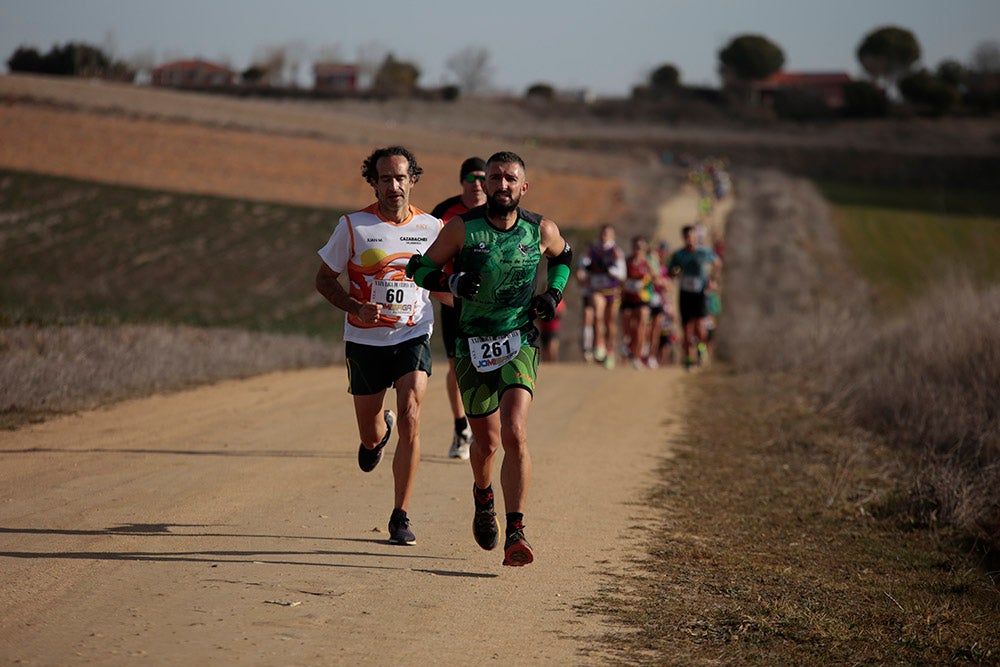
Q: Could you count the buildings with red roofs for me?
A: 3